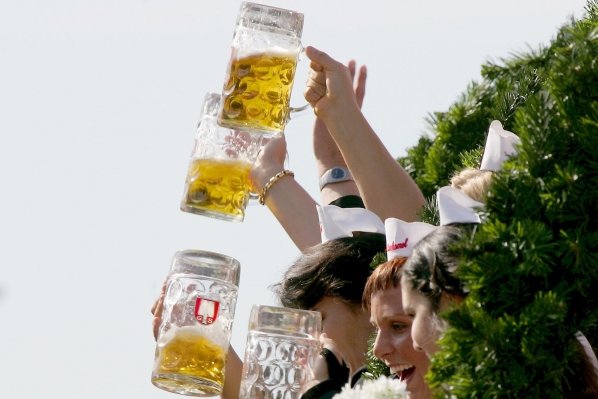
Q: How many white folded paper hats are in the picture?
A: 4